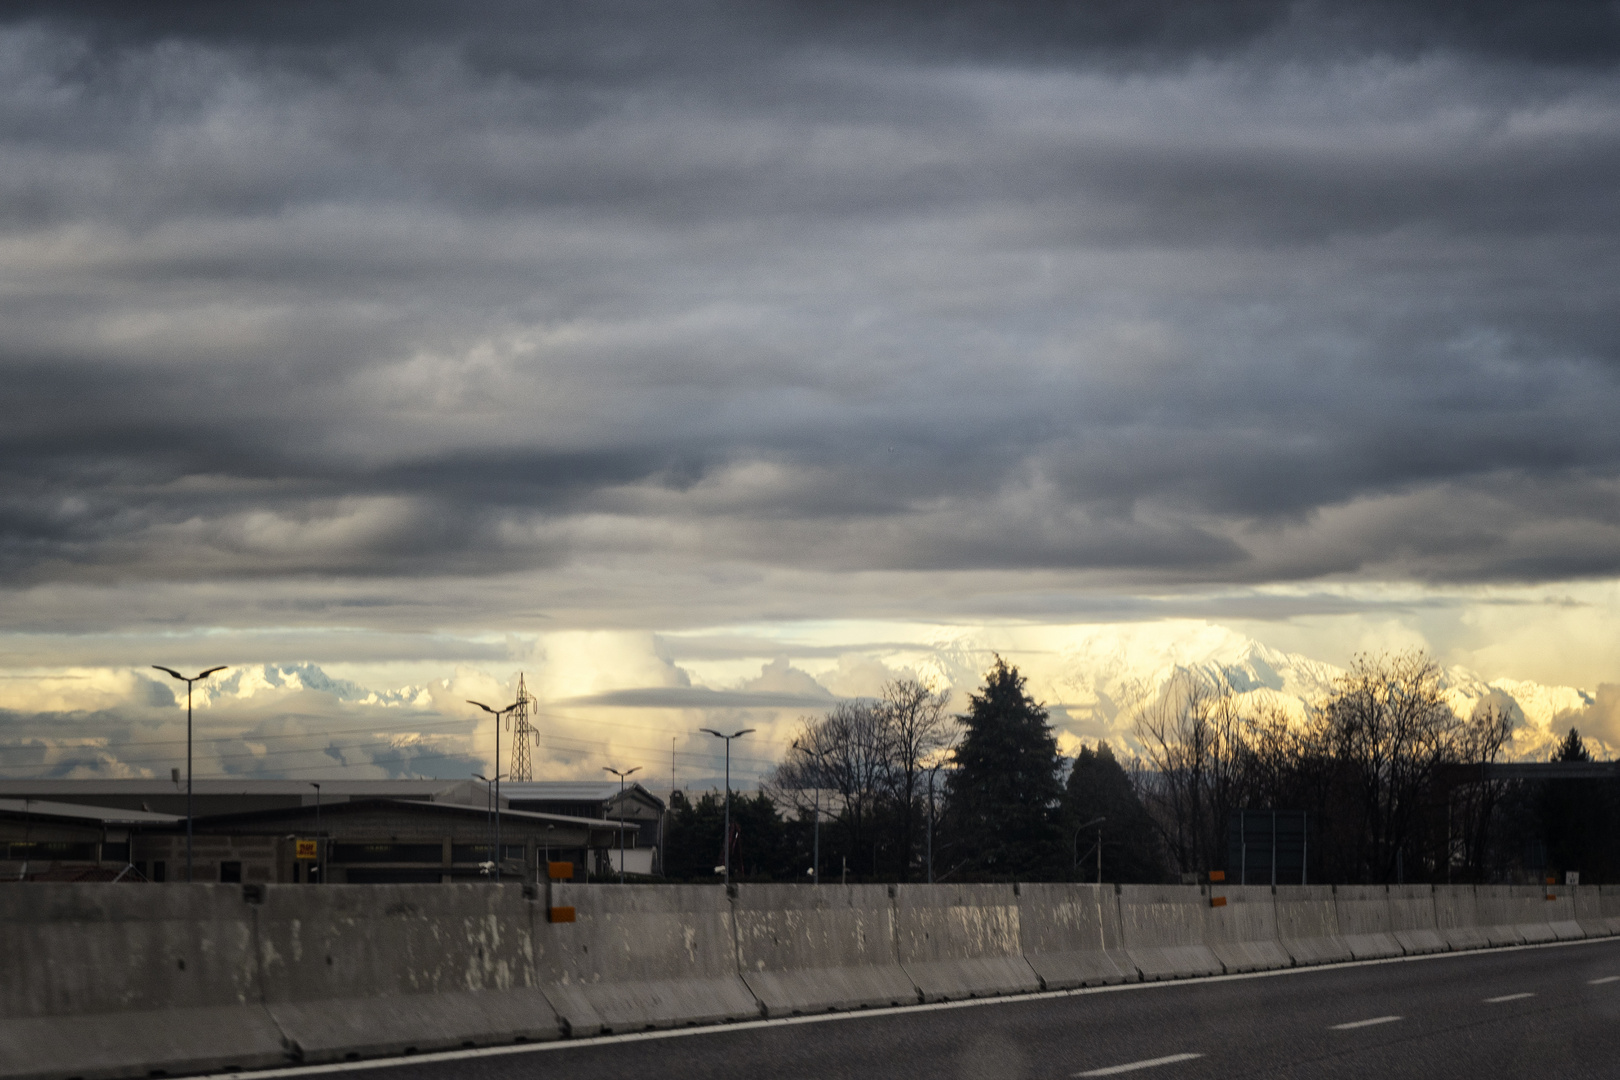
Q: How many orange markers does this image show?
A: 6